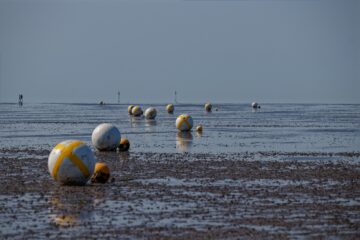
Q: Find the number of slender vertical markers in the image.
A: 2